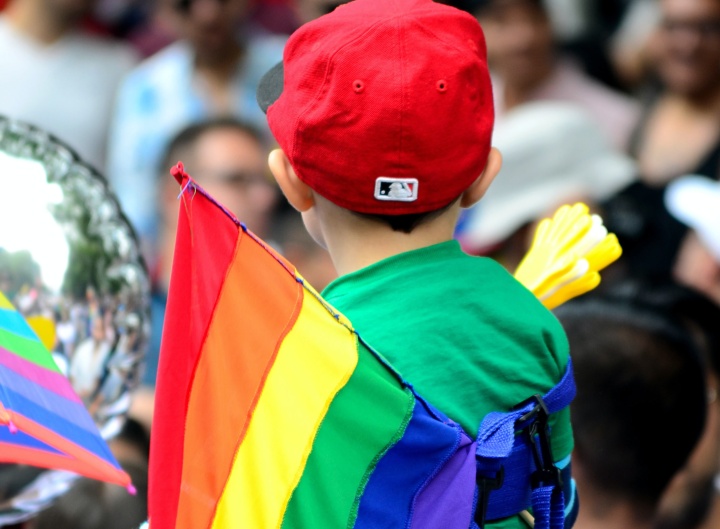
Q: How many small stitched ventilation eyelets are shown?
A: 2